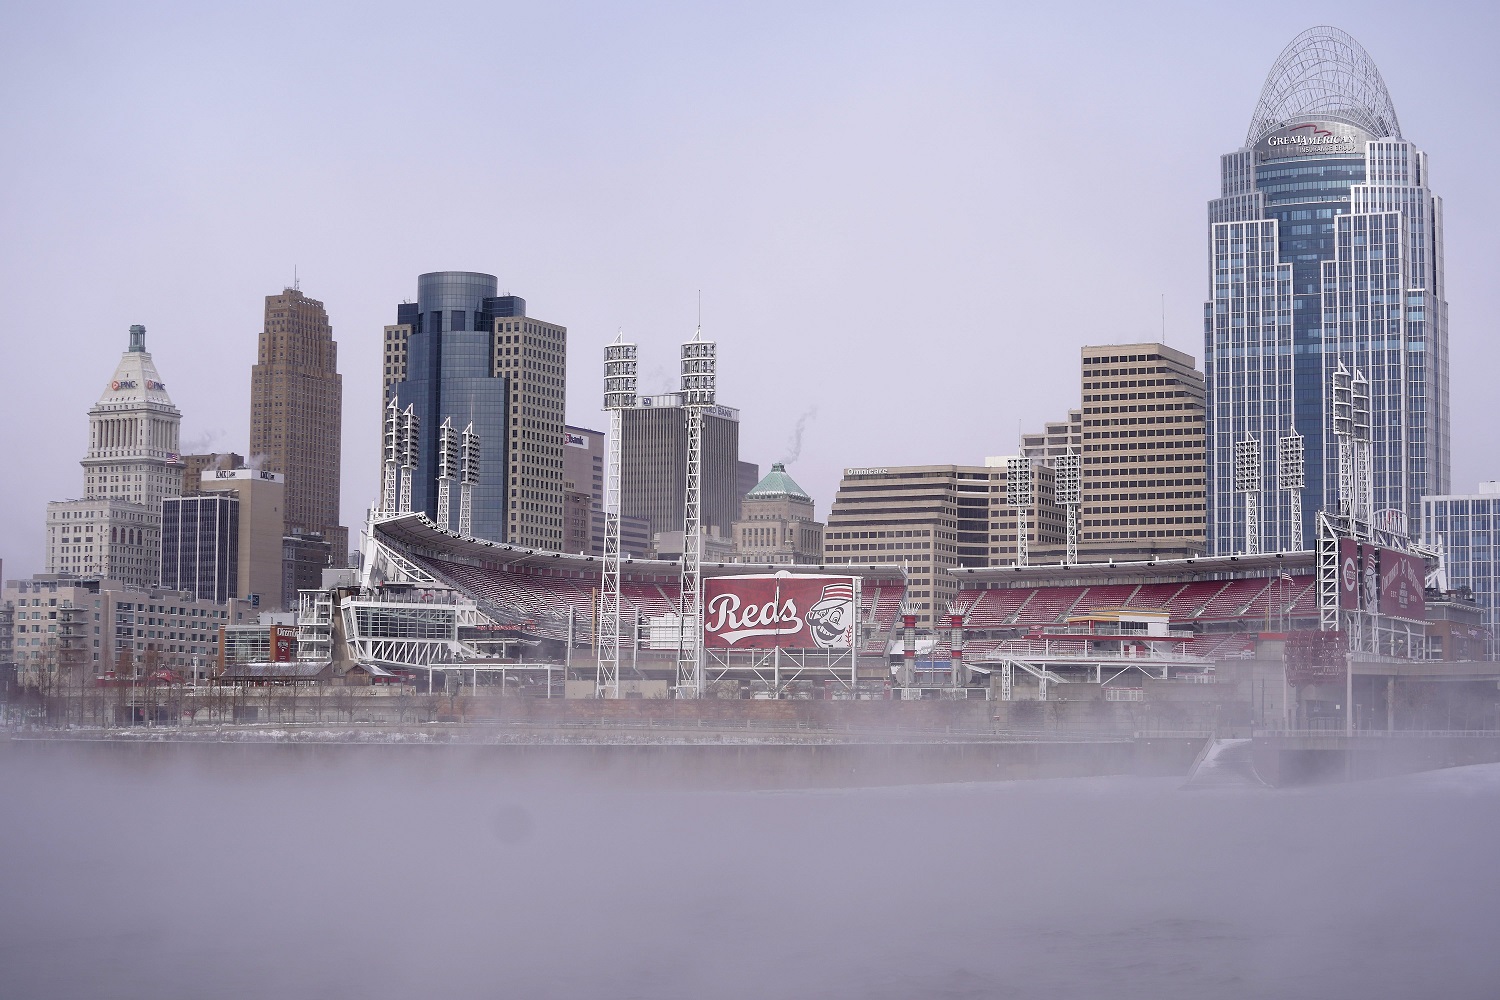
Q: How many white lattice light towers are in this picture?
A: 12